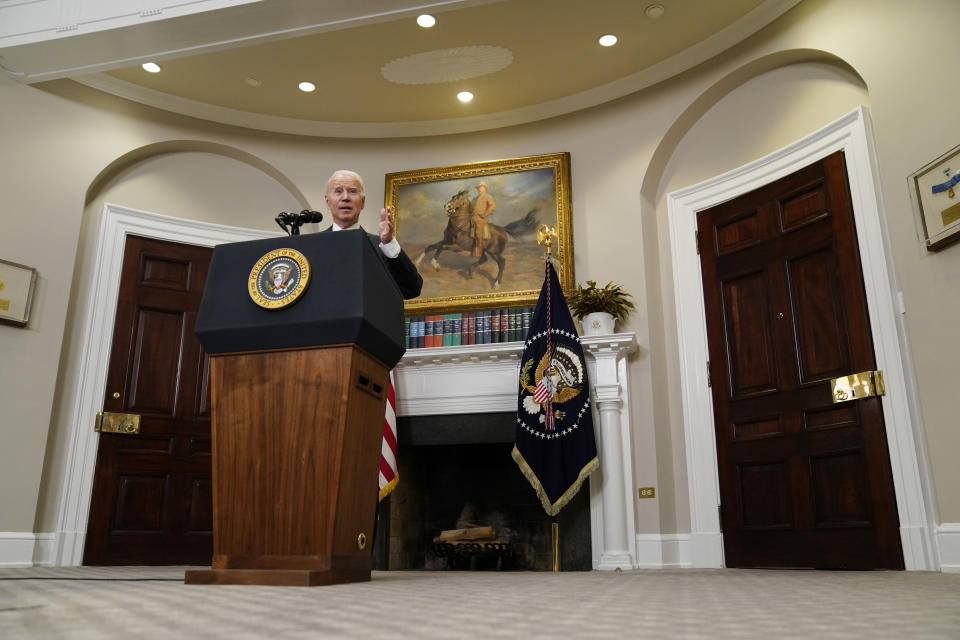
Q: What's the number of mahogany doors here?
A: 2